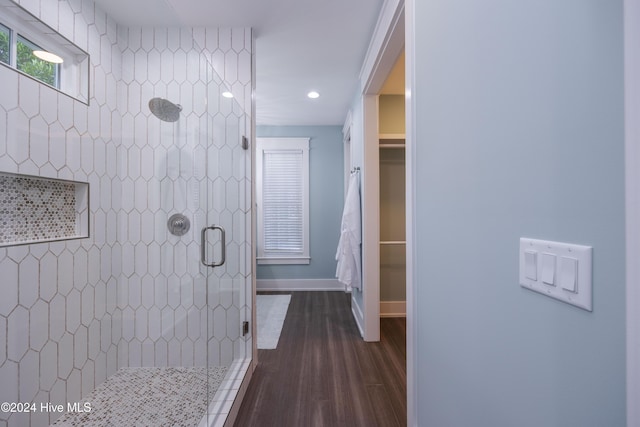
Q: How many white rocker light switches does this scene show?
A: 3